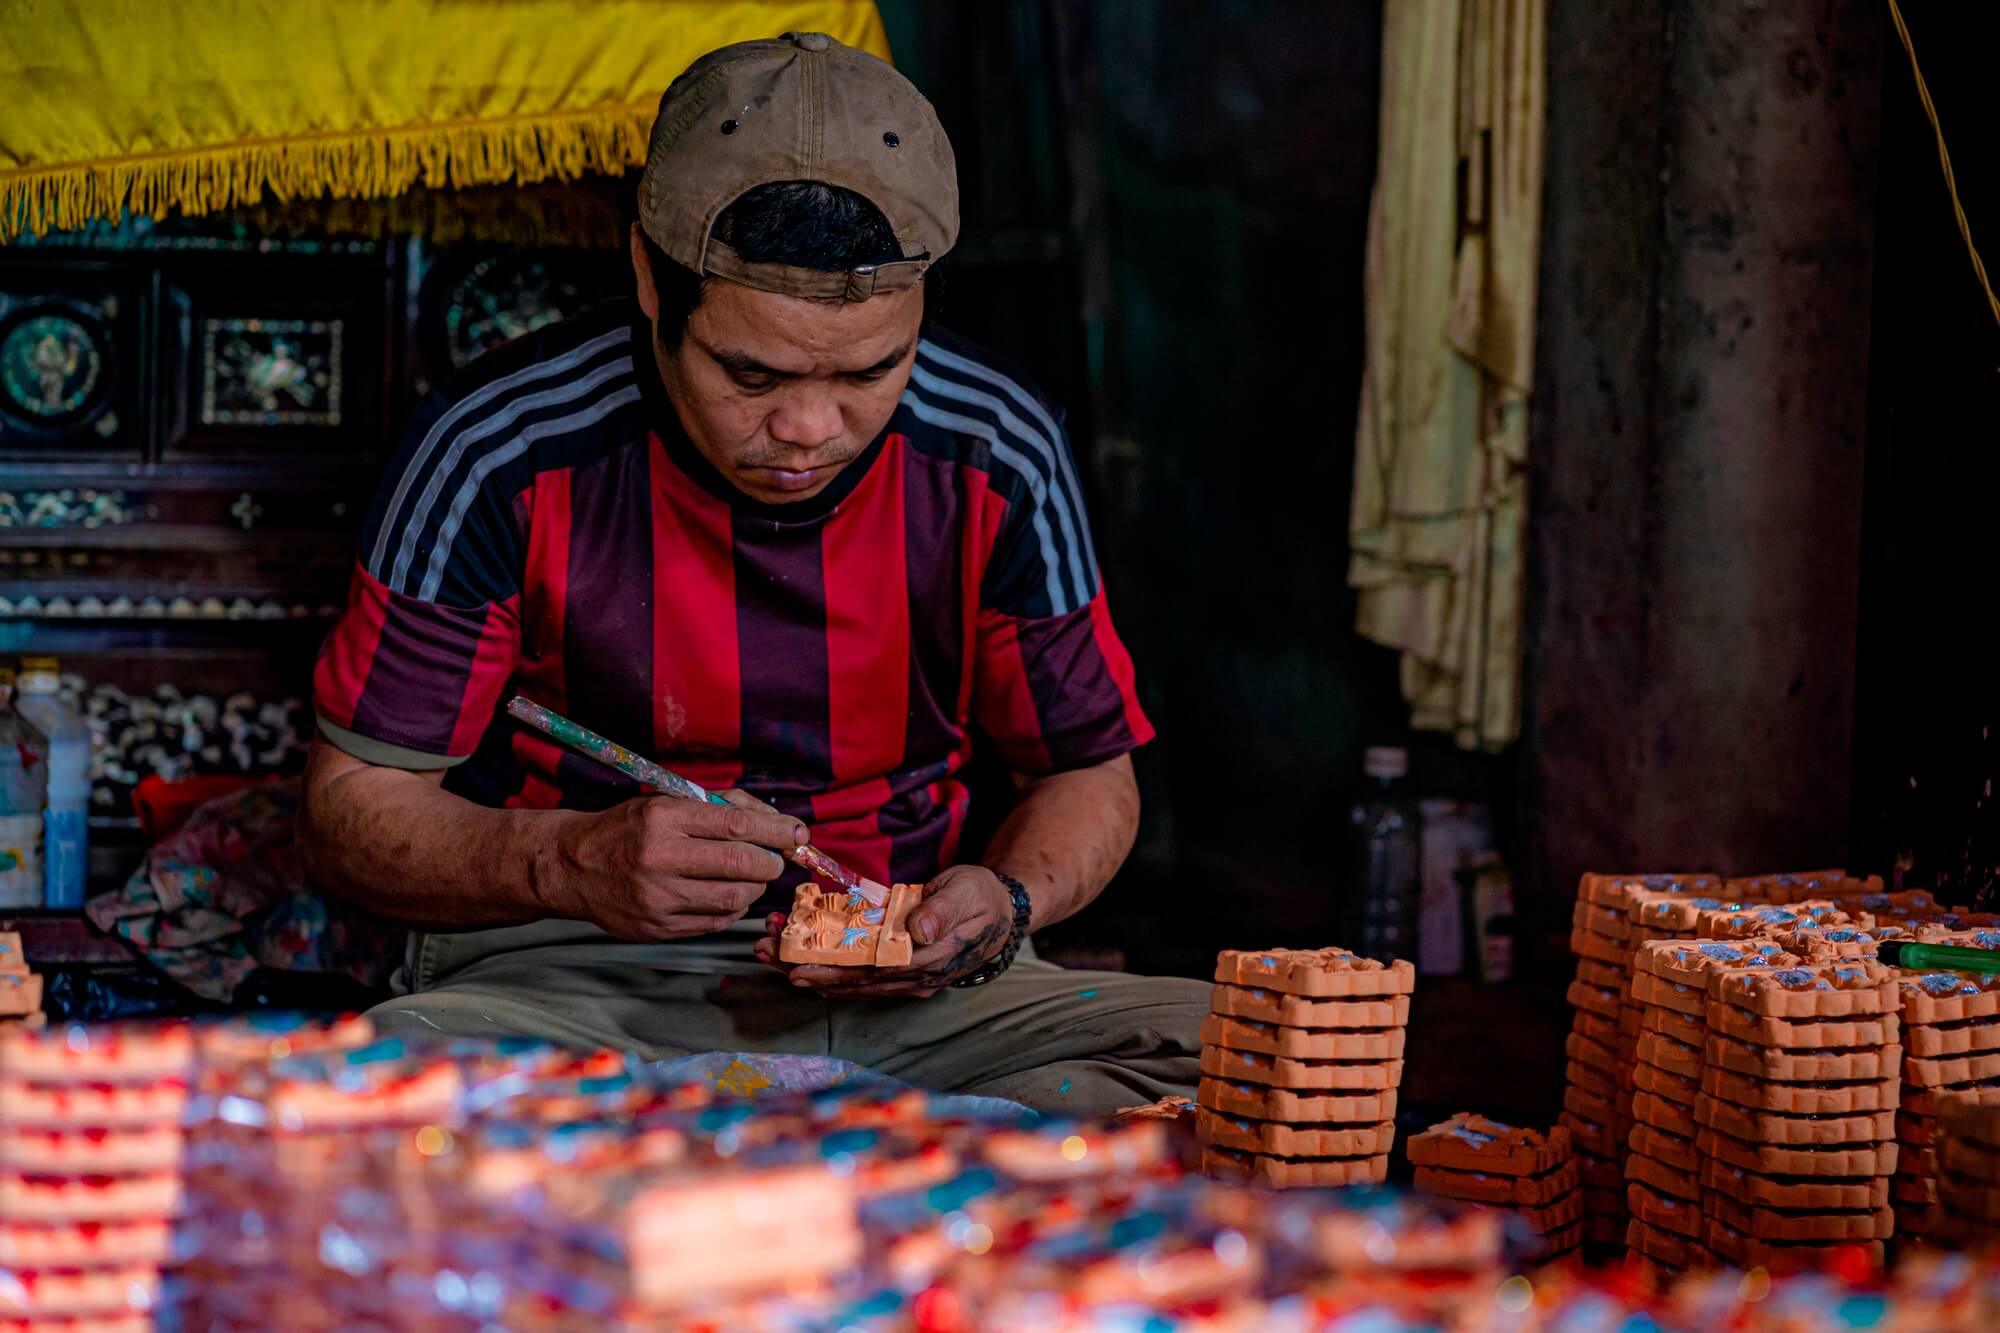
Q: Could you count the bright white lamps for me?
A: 0